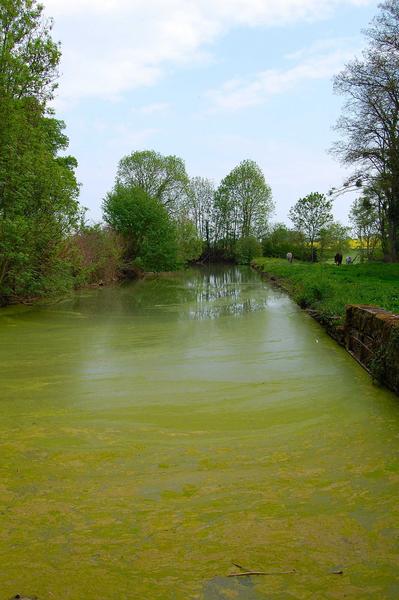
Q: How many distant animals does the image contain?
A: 3